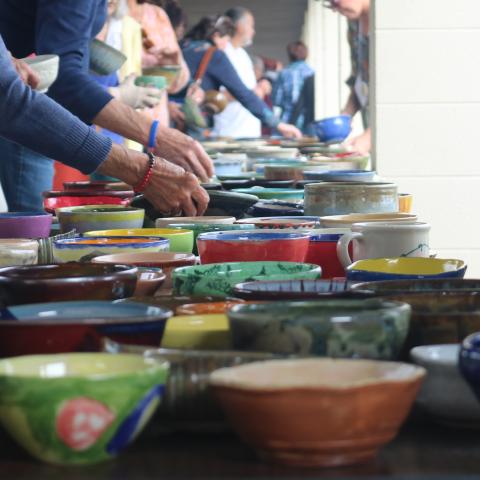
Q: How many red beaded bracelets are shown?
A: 1